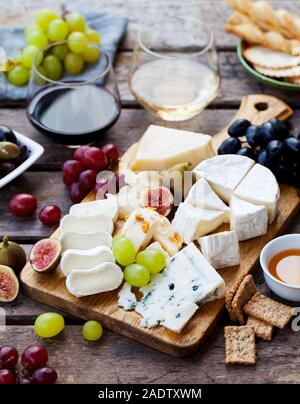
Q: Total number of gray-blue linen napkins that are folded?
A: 1